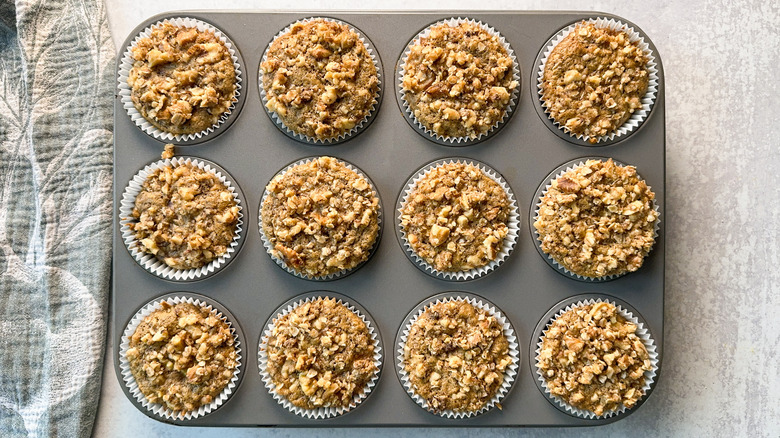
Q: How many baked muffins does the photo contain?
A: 12